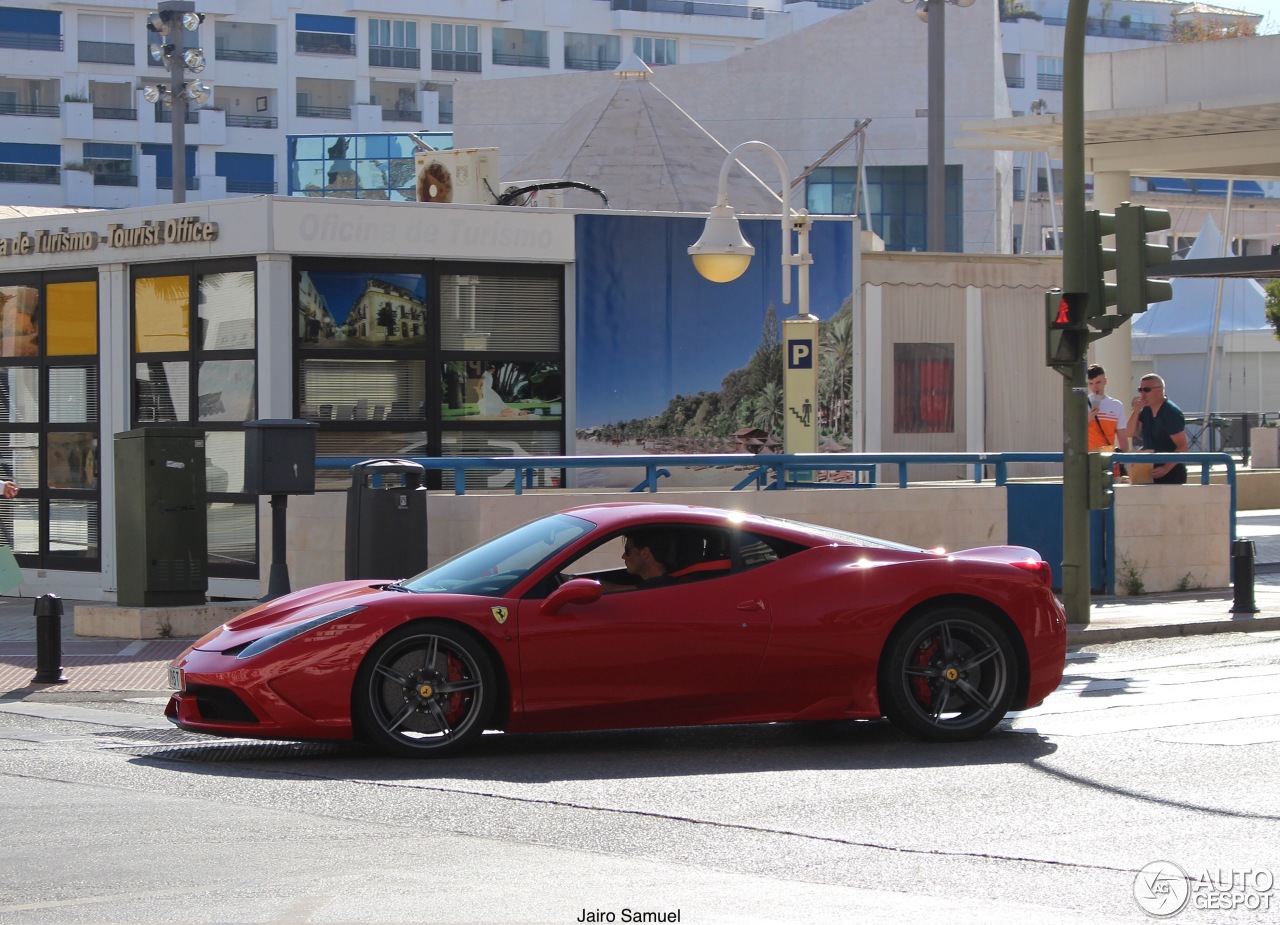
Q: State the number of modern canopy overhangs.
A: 1